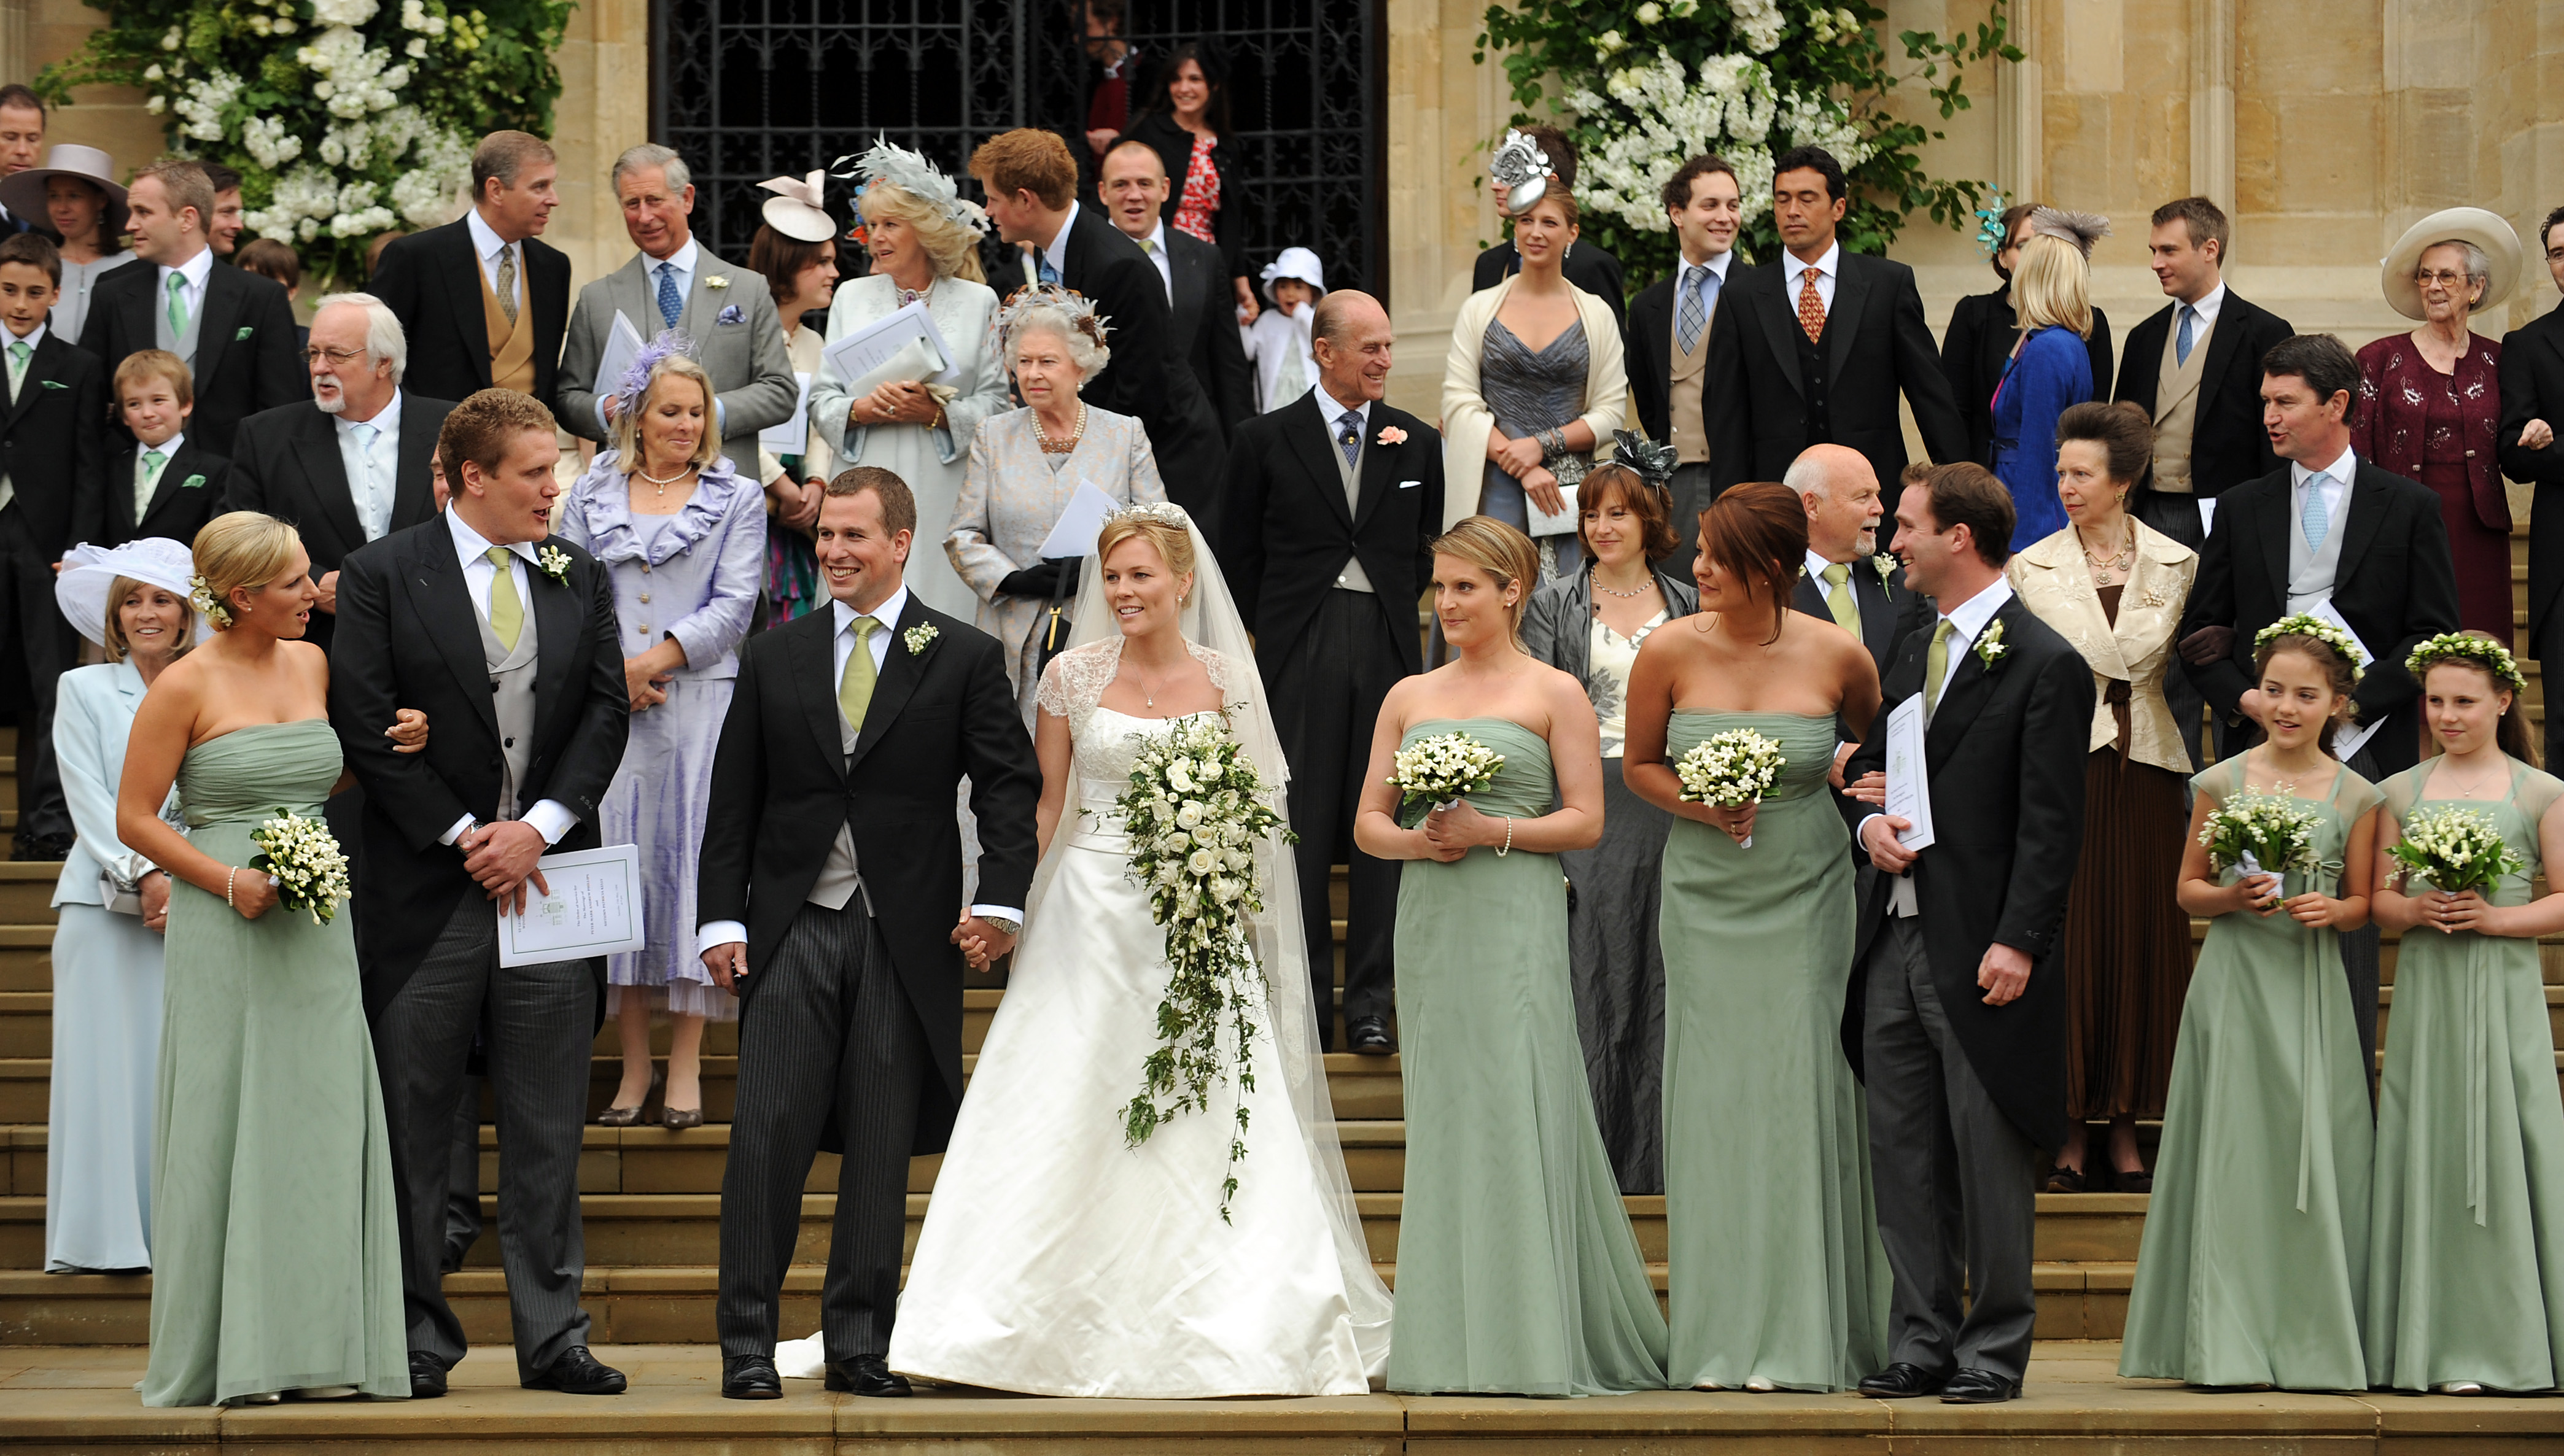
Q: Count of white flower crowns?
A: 2